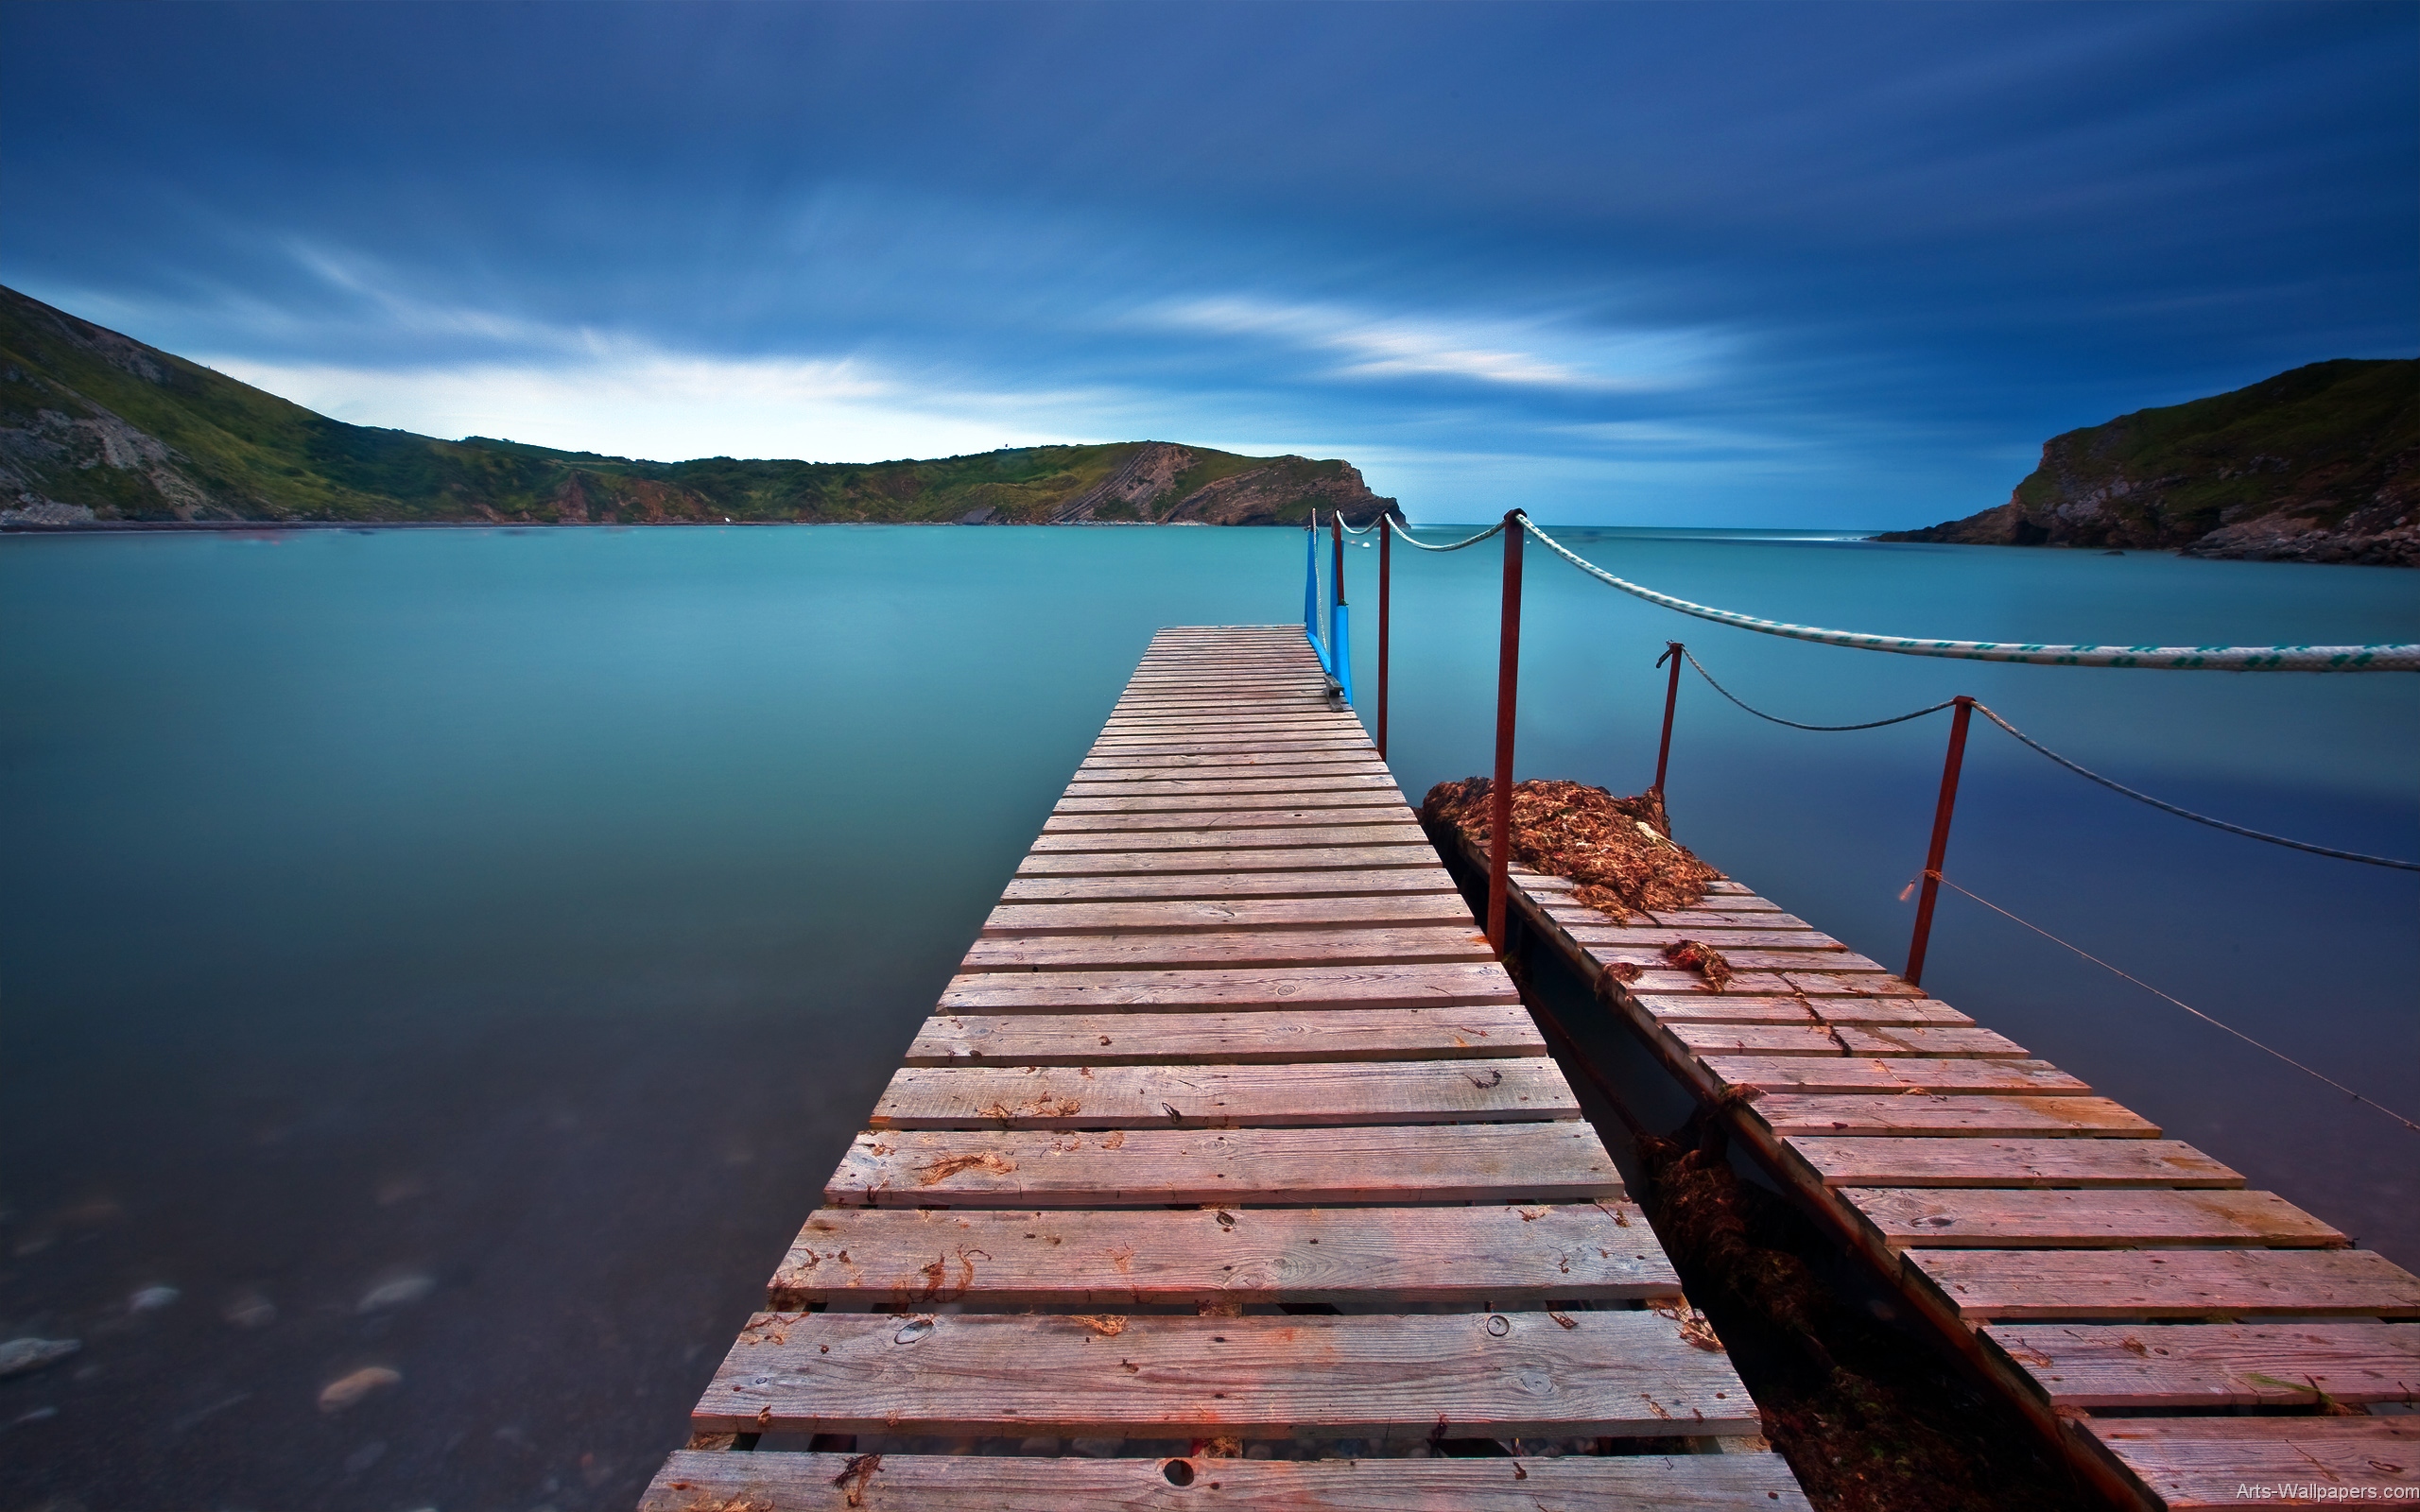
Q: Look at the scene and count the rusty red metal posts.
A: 5